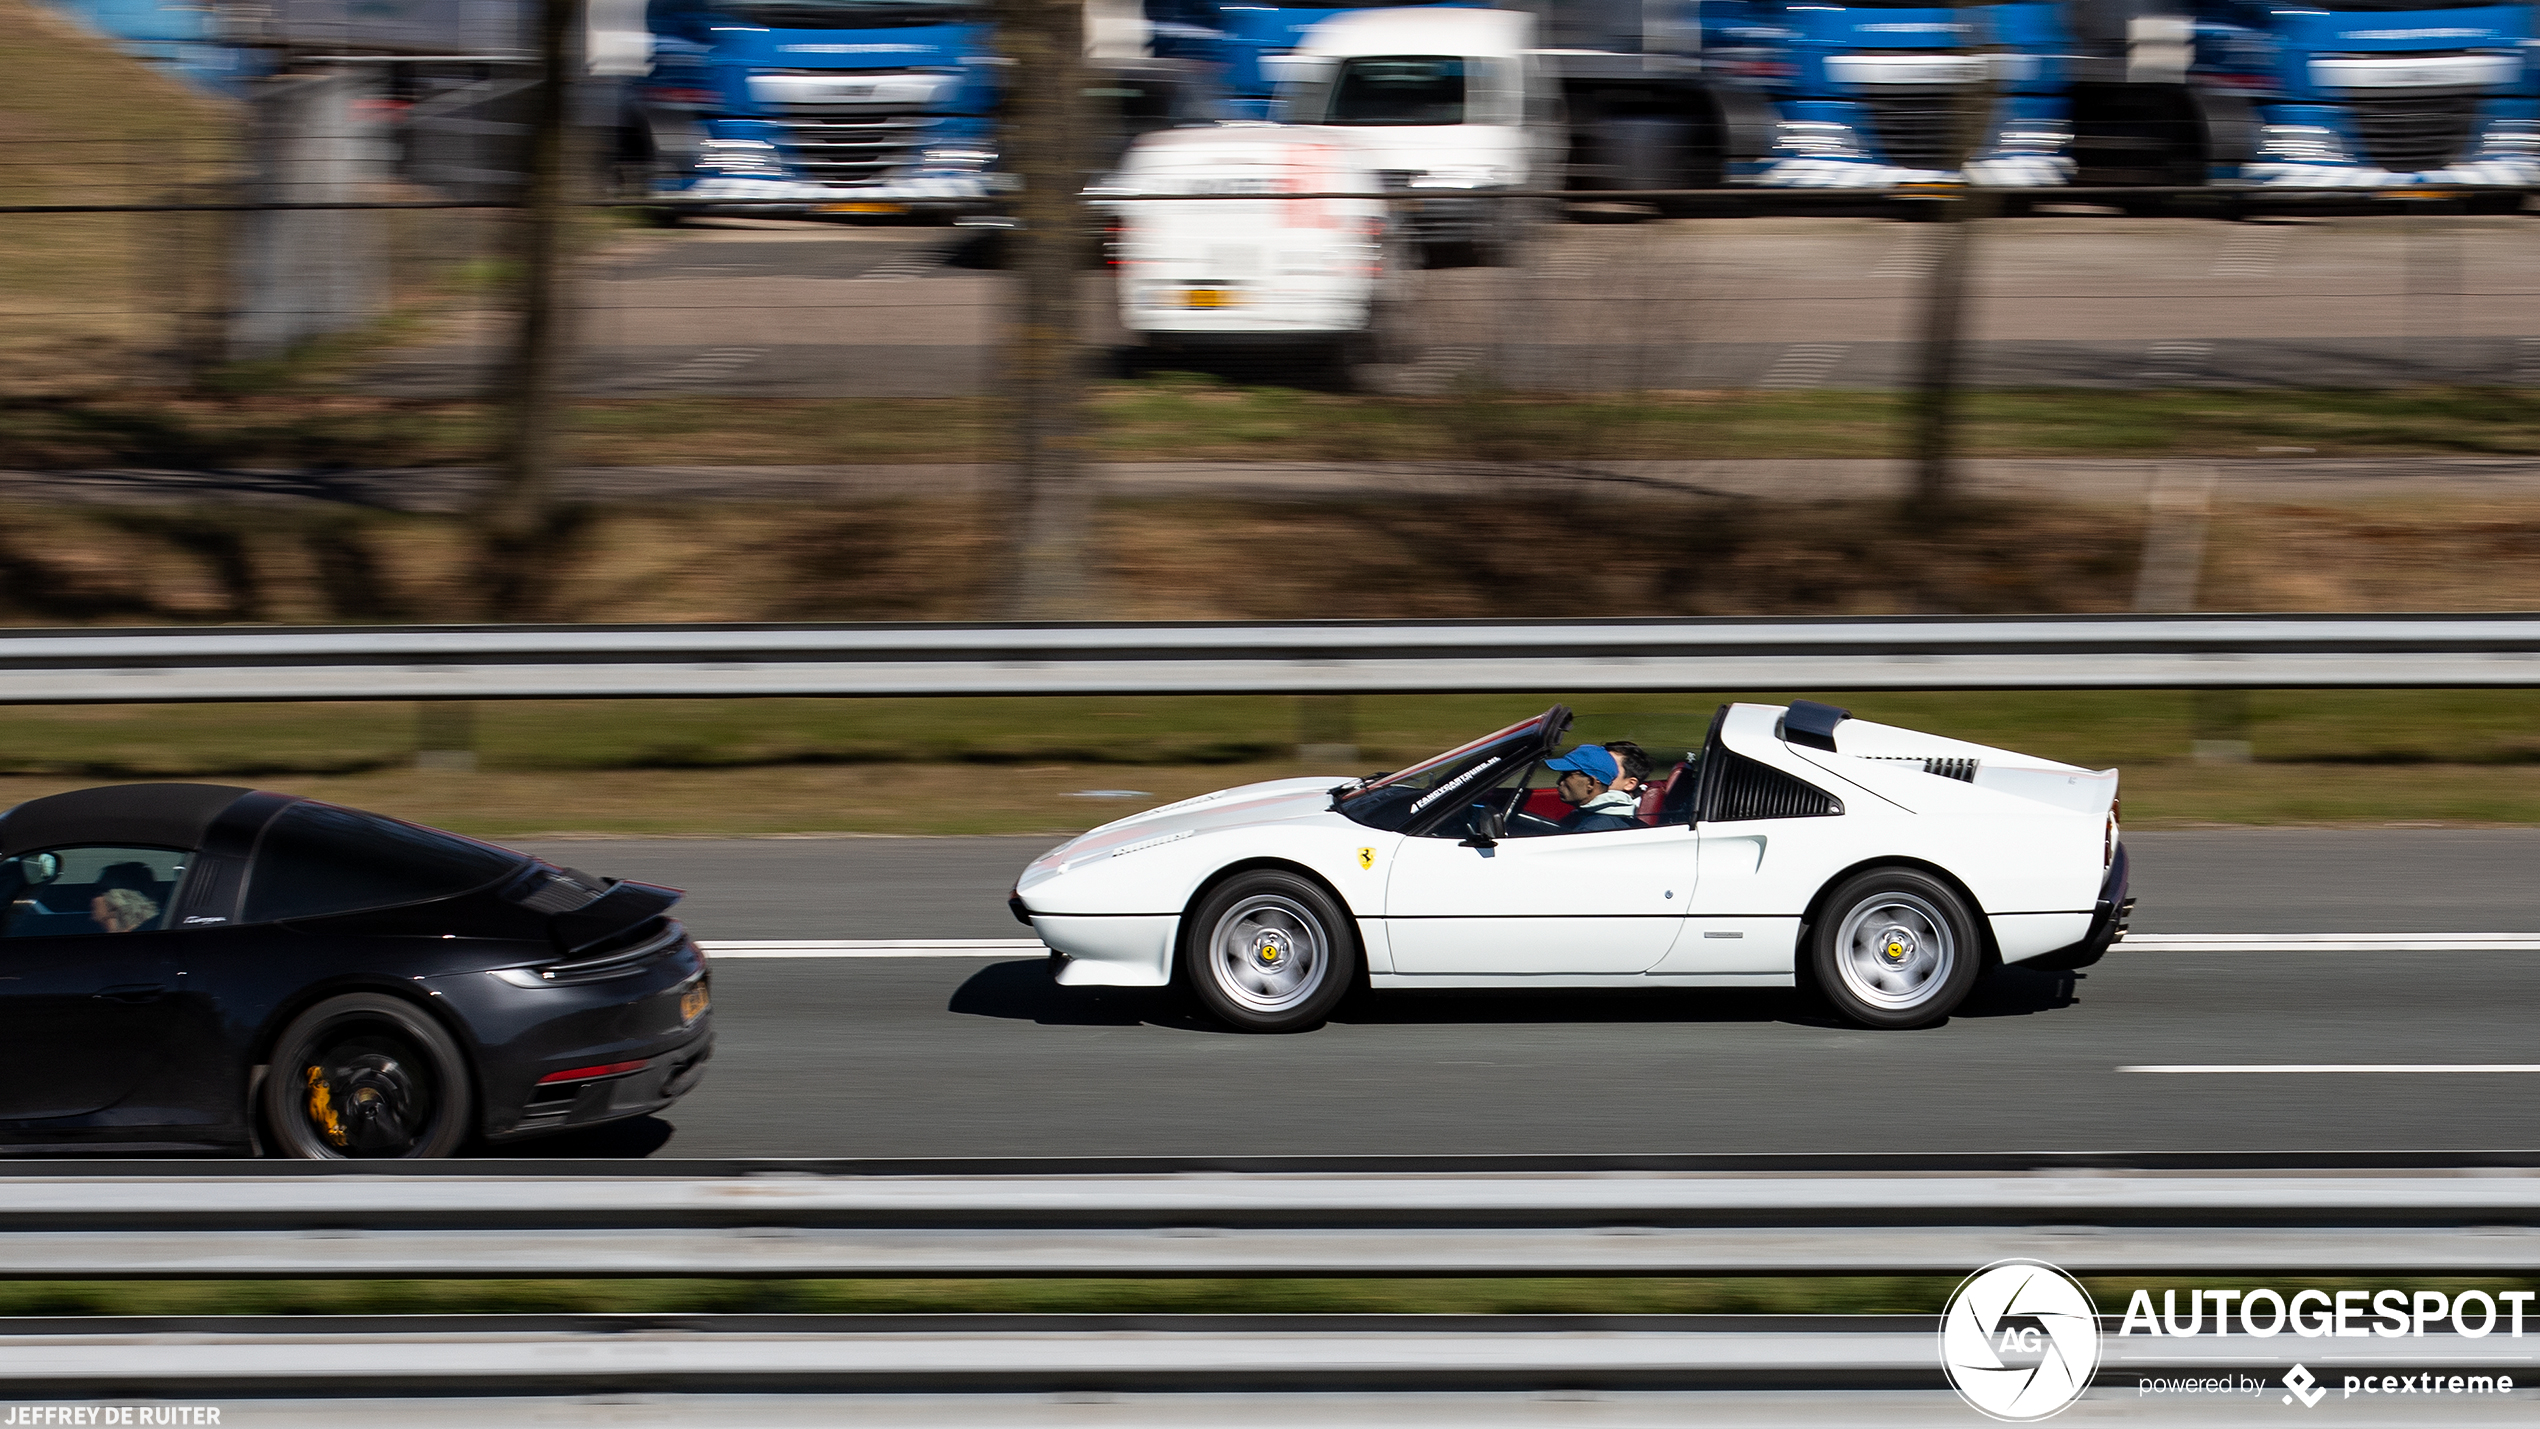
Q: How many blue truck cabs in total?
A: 4